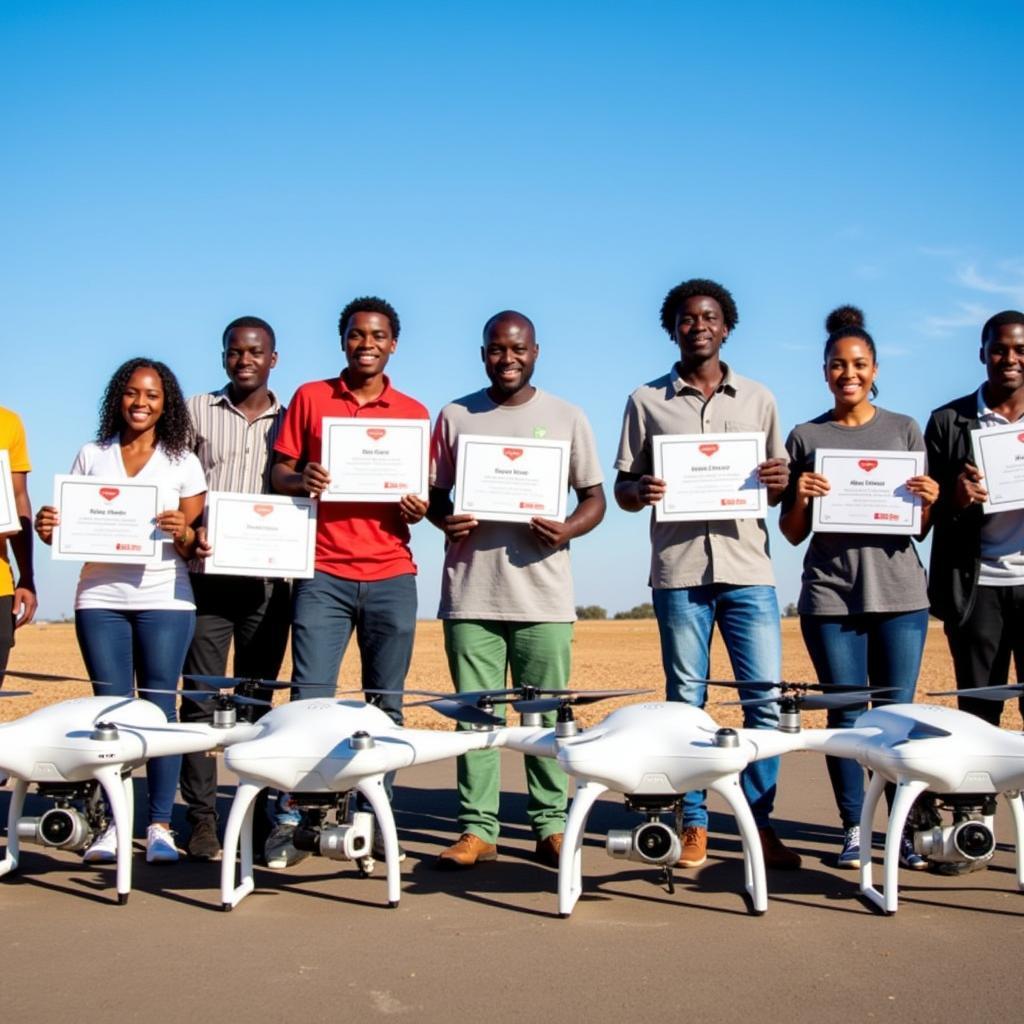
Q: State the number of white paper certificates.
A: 8